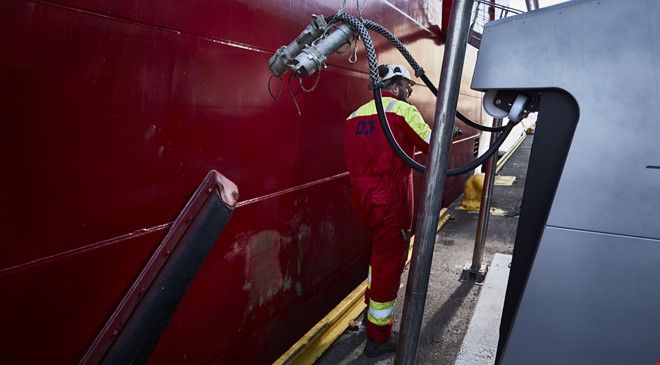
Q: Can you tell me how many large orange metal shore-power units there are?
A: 0